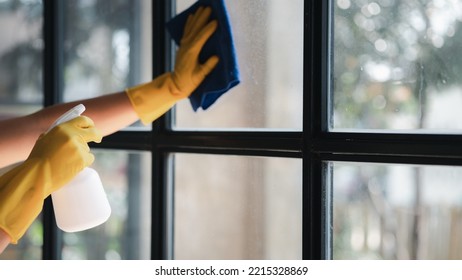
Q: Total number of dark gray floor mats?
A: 0